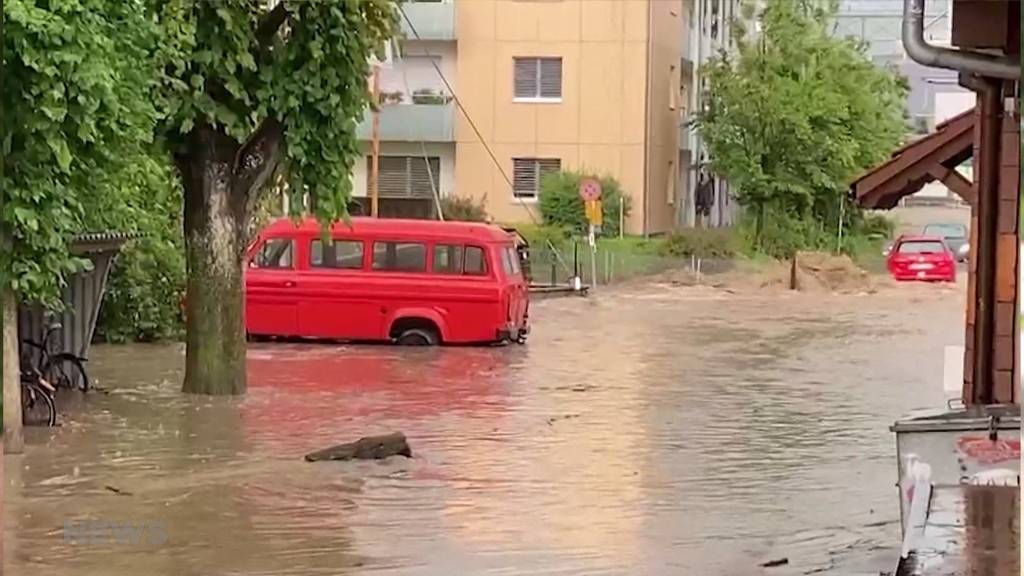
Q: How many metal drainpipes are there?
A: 2